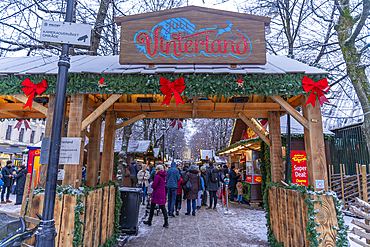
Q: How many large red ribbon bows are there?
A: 3